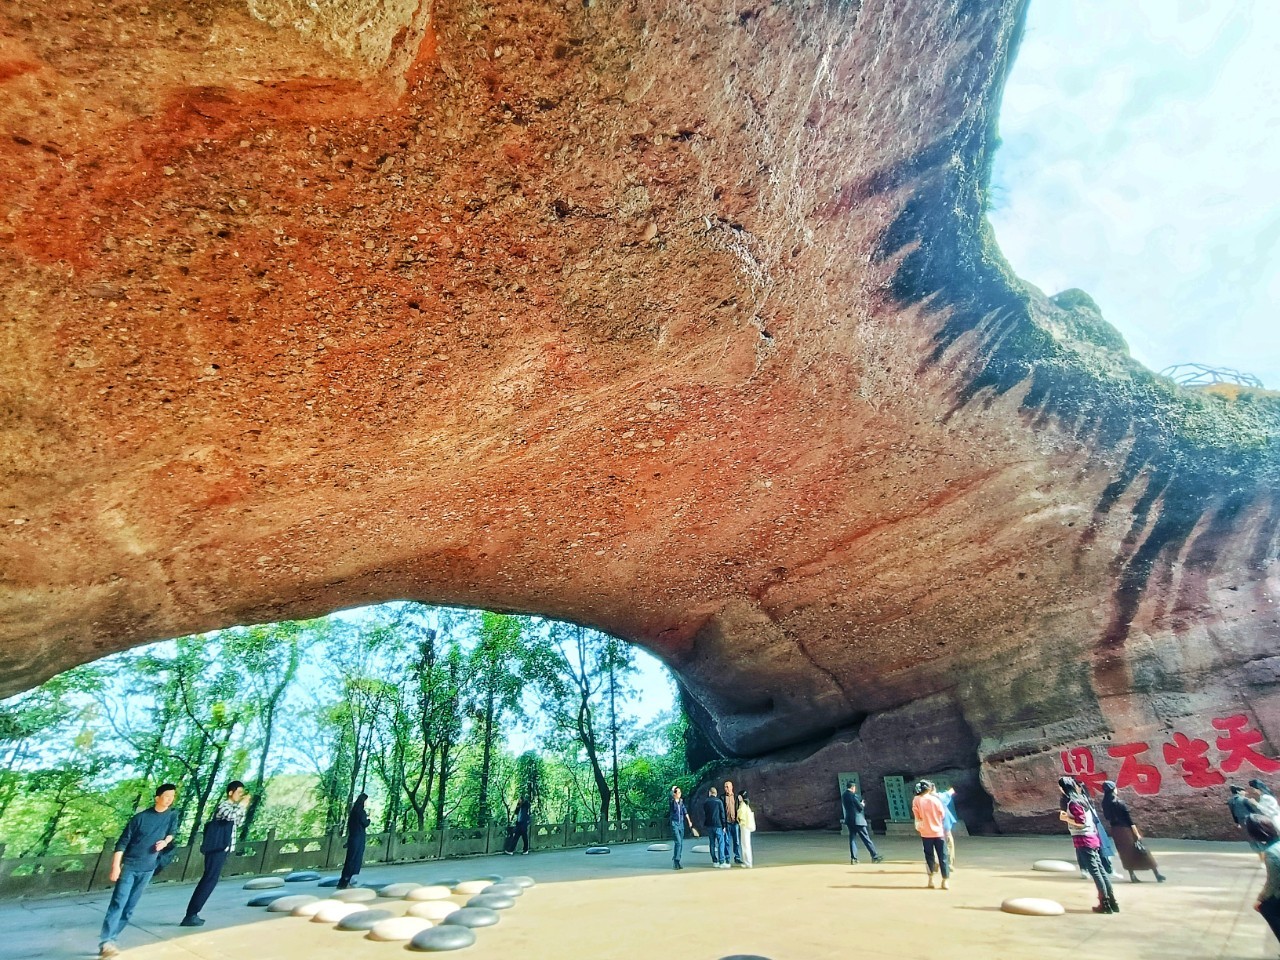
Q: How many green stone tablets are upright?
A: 3